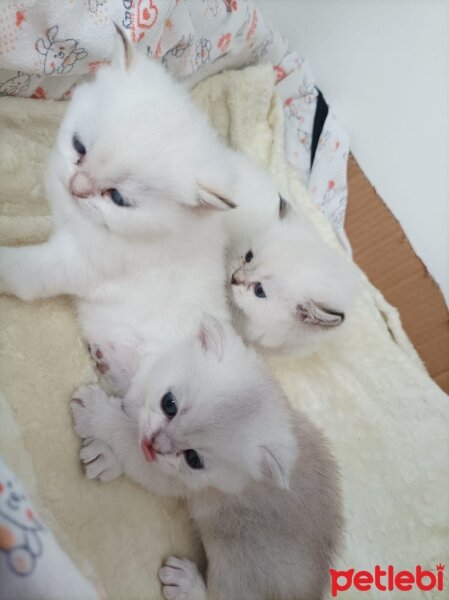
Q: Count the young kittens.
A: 3